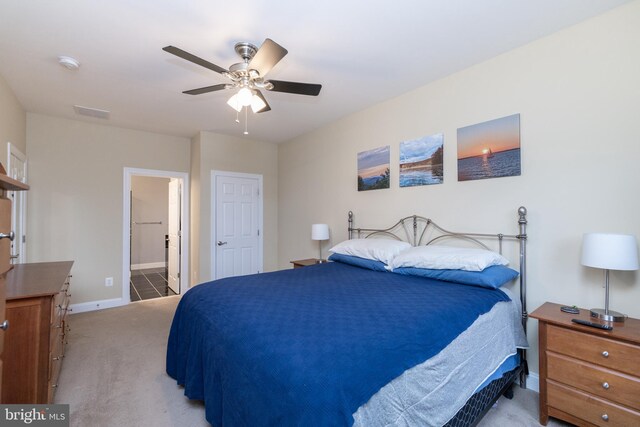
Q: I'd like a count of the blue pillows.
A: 2